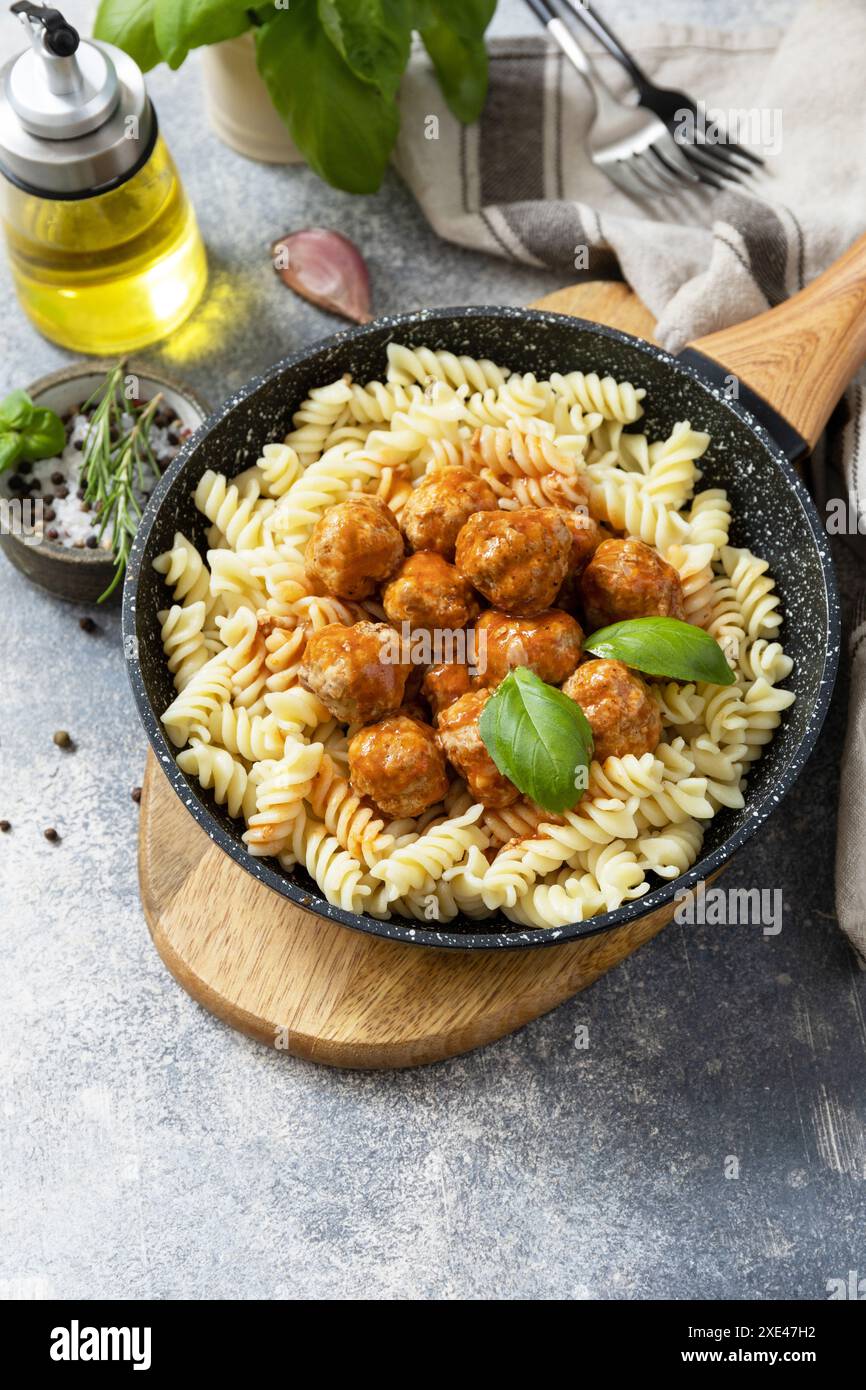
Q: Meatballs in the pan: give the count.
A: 12